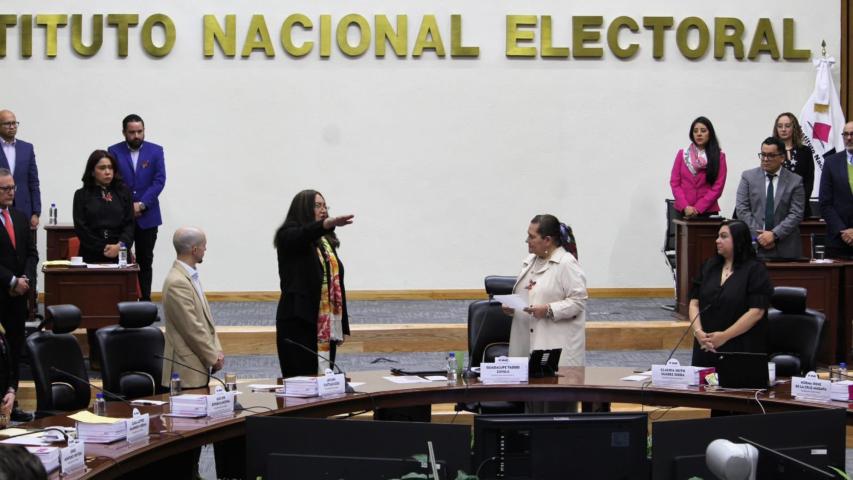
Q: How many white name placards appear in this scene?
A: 7